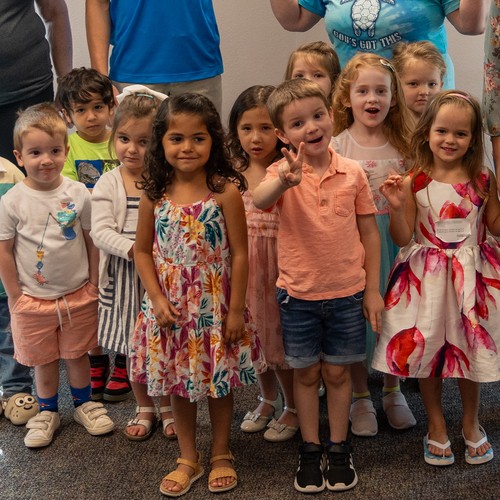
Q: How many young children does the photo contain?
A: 10